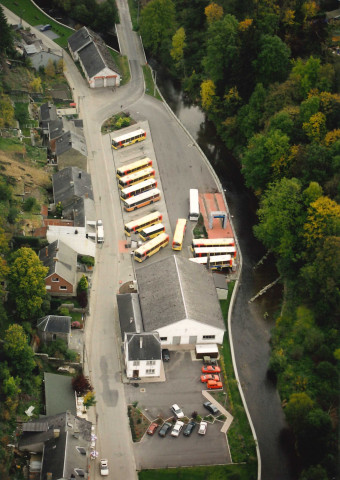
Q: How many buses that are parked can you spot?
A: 13